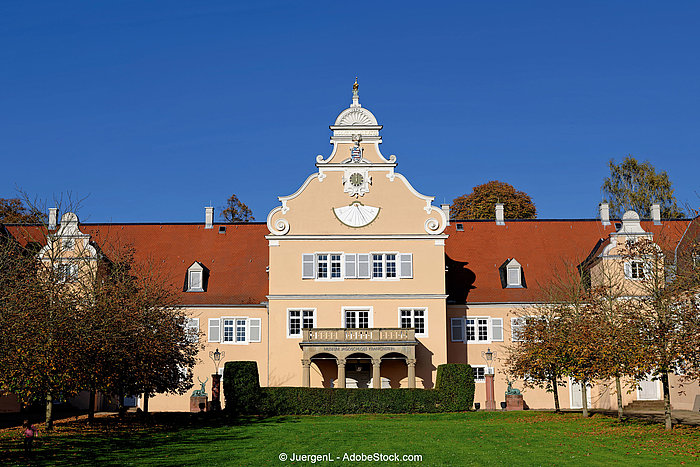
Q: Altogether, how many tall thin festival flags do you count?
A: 0